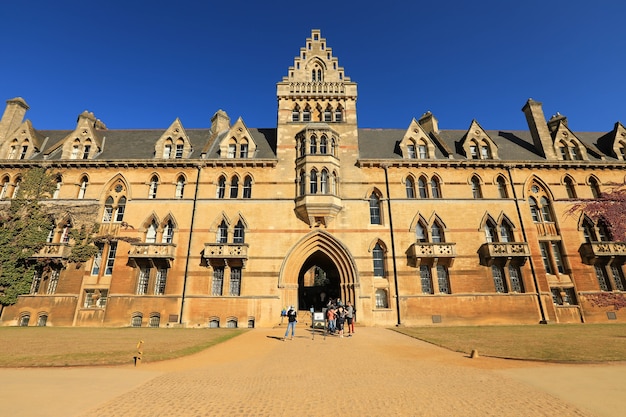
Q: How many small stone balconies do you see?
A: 6